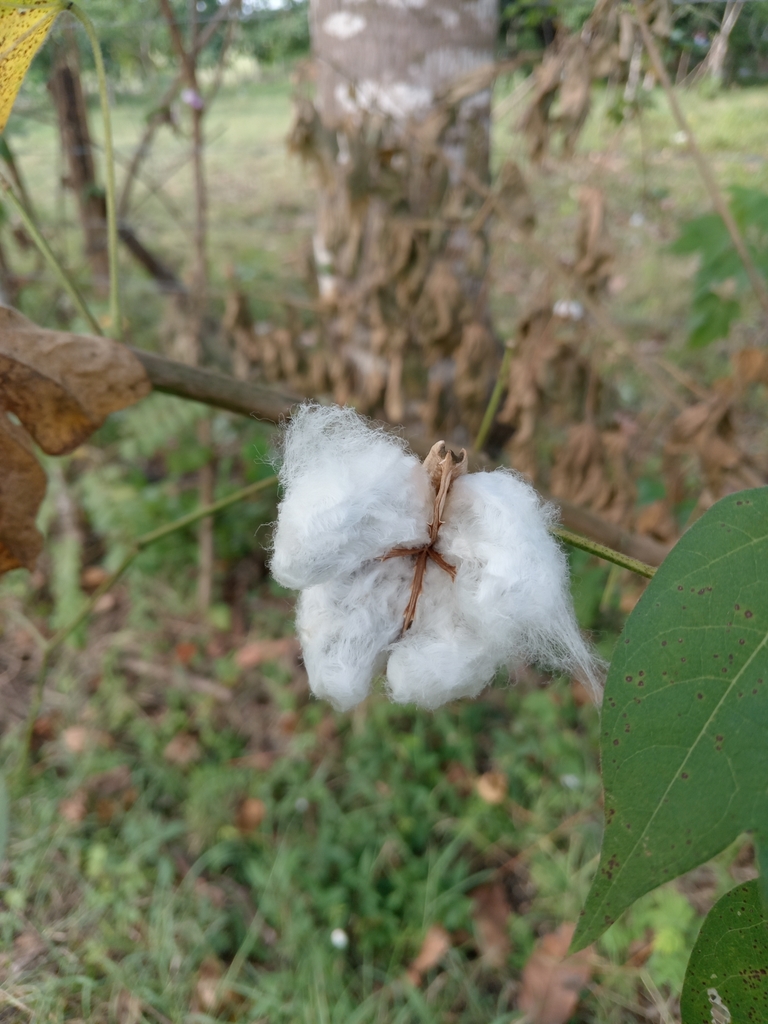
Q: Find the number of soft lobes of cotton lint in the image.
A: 4